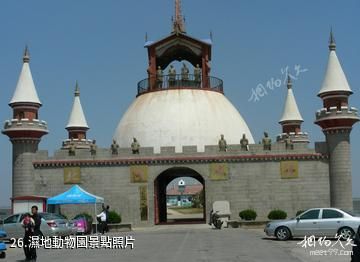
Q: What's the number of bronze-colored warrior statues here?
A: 12